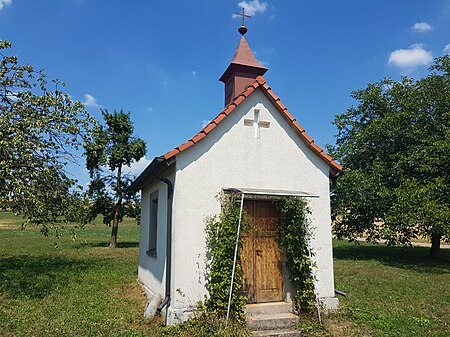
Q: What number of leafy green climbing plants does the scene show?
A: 2